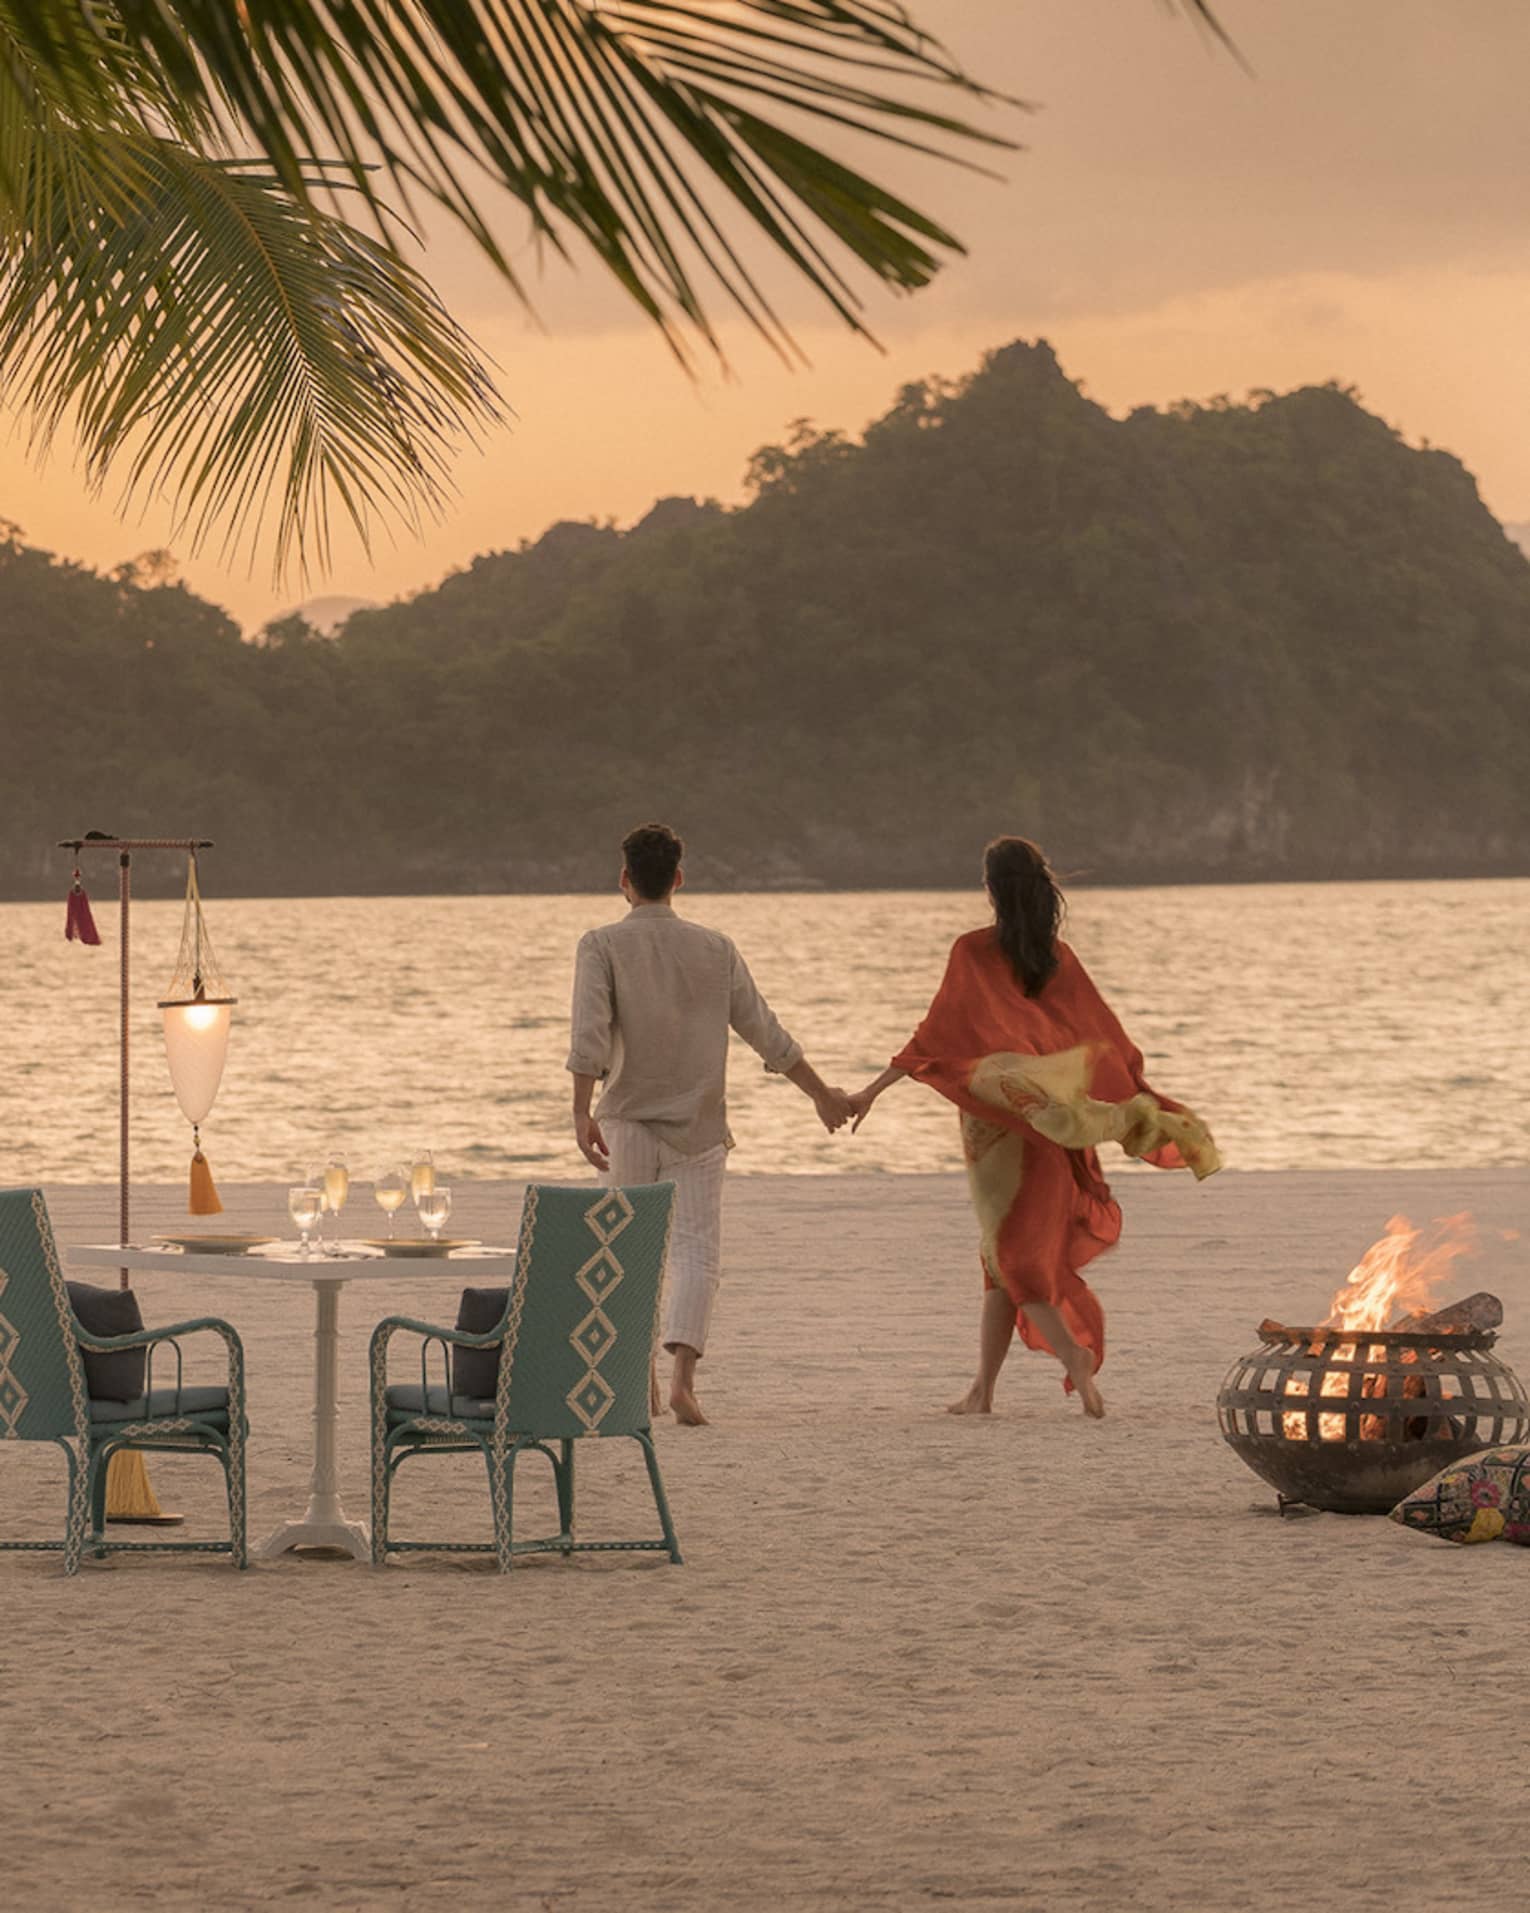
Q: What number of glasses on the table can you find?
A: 6